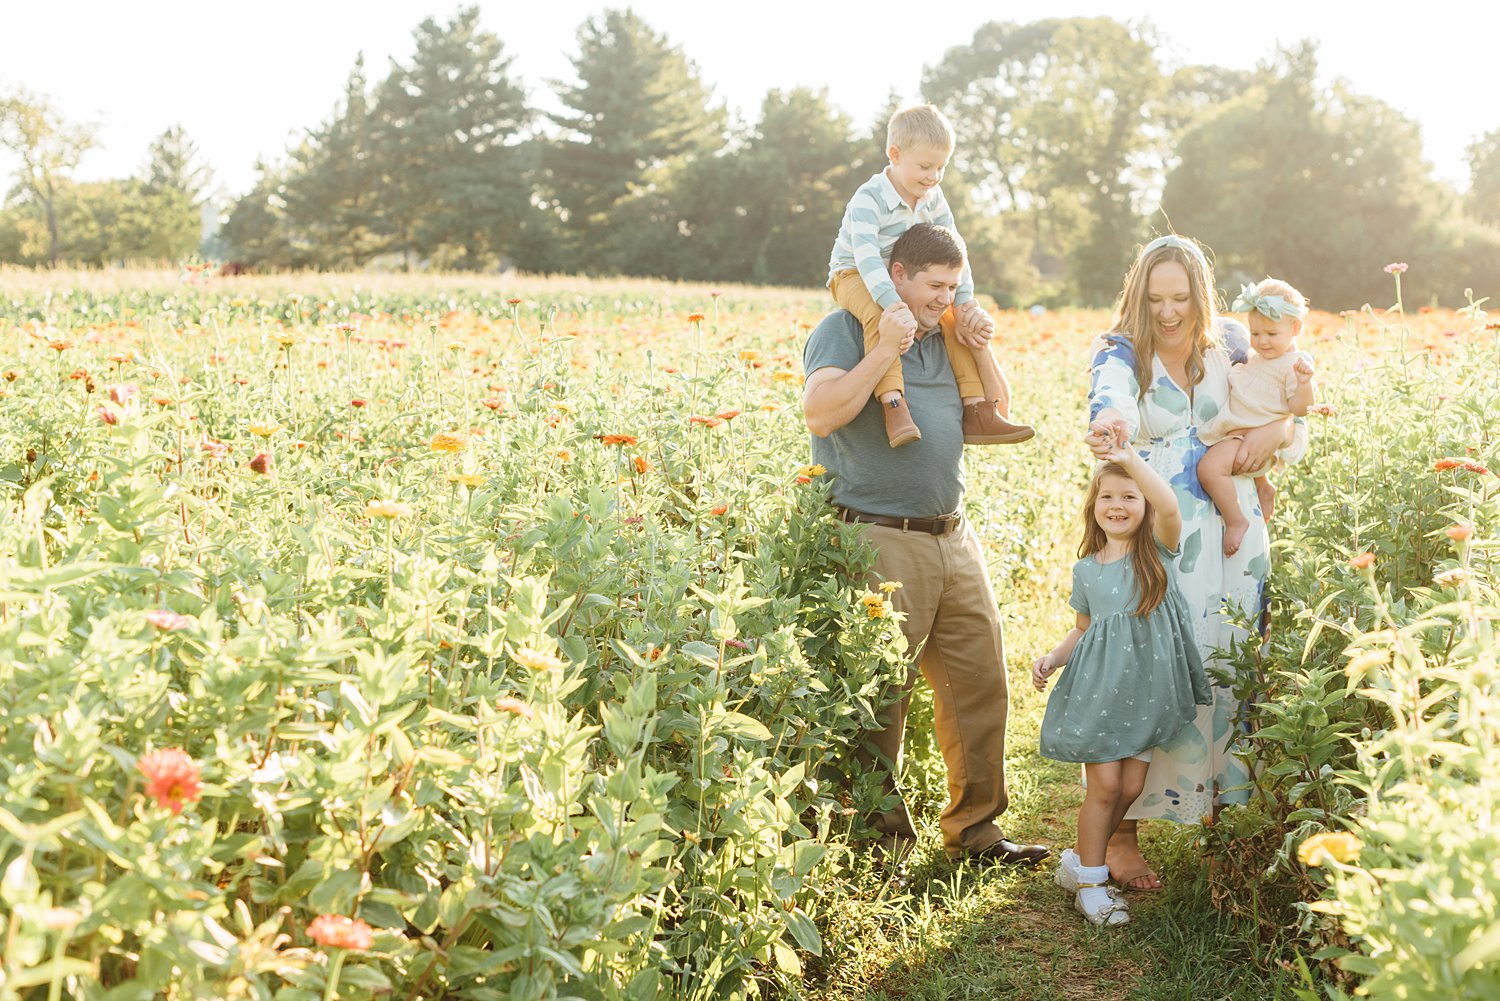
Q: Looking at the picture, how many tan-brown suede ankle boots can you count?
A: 2